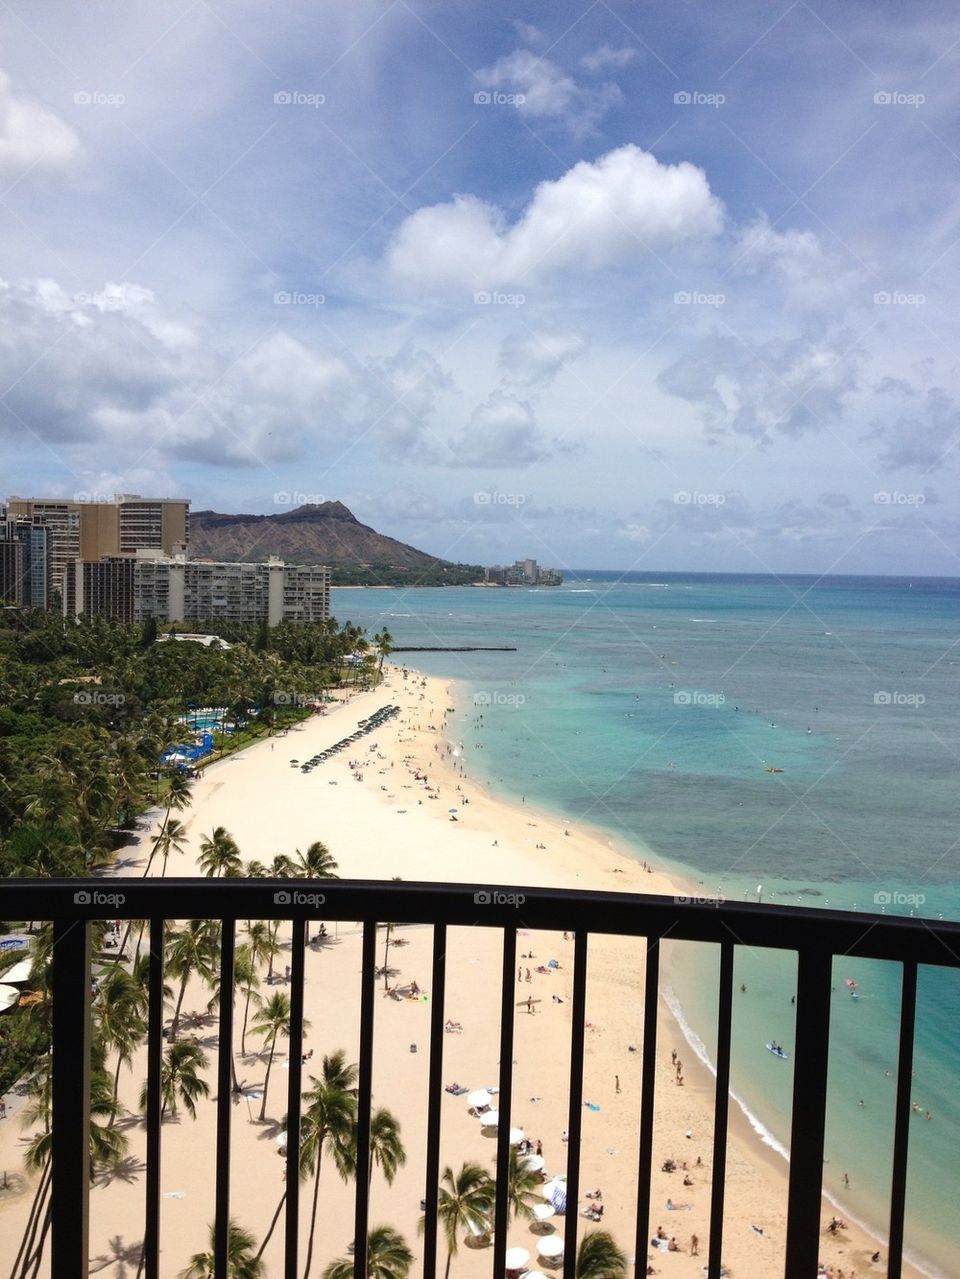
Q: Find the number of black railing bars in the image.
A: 12